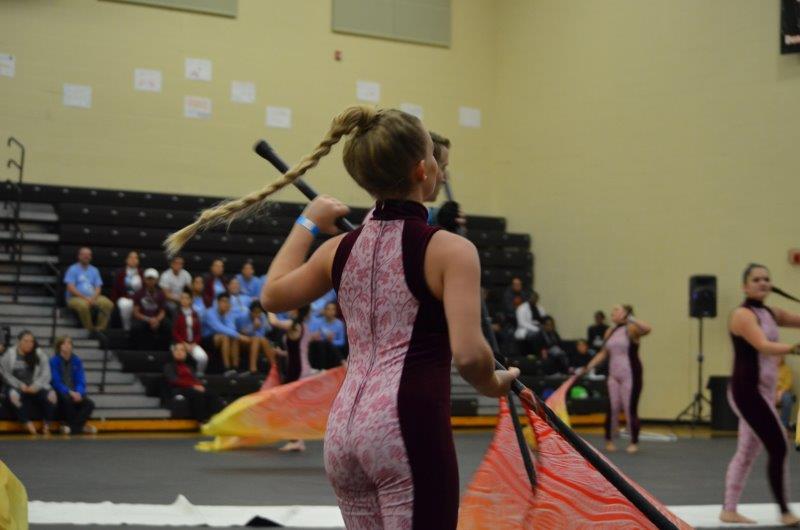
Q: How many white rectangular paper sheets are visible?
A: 10